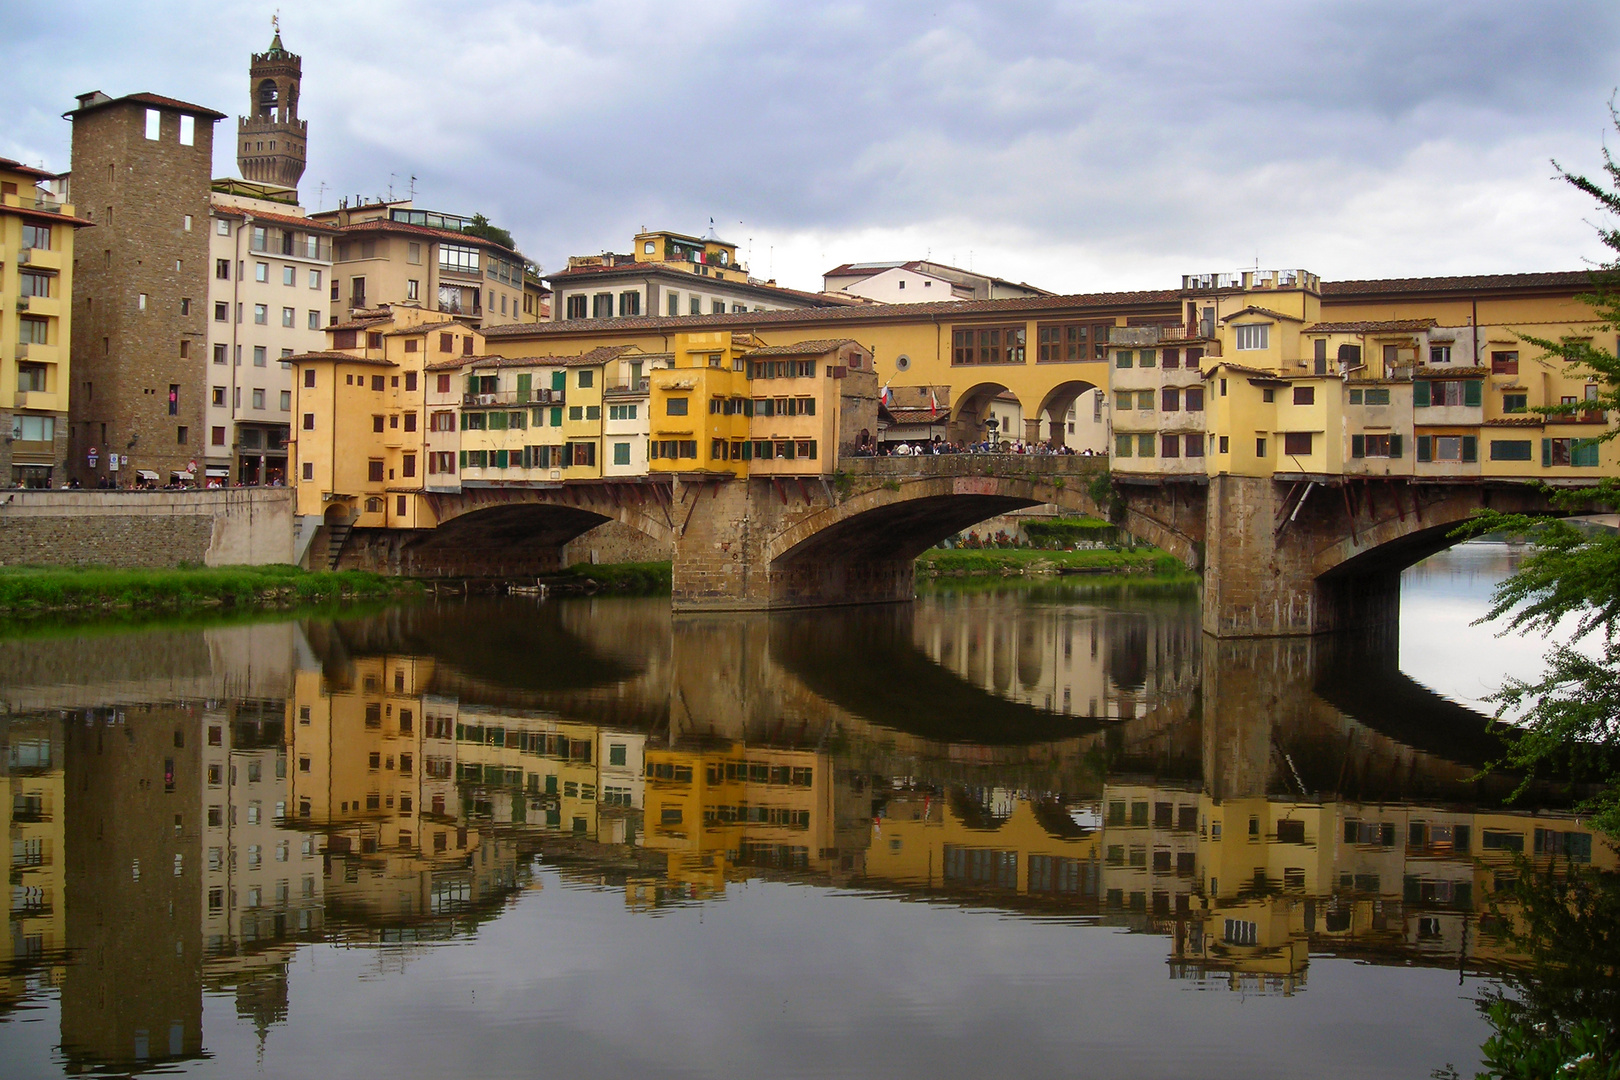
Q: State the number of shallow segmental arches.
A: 3